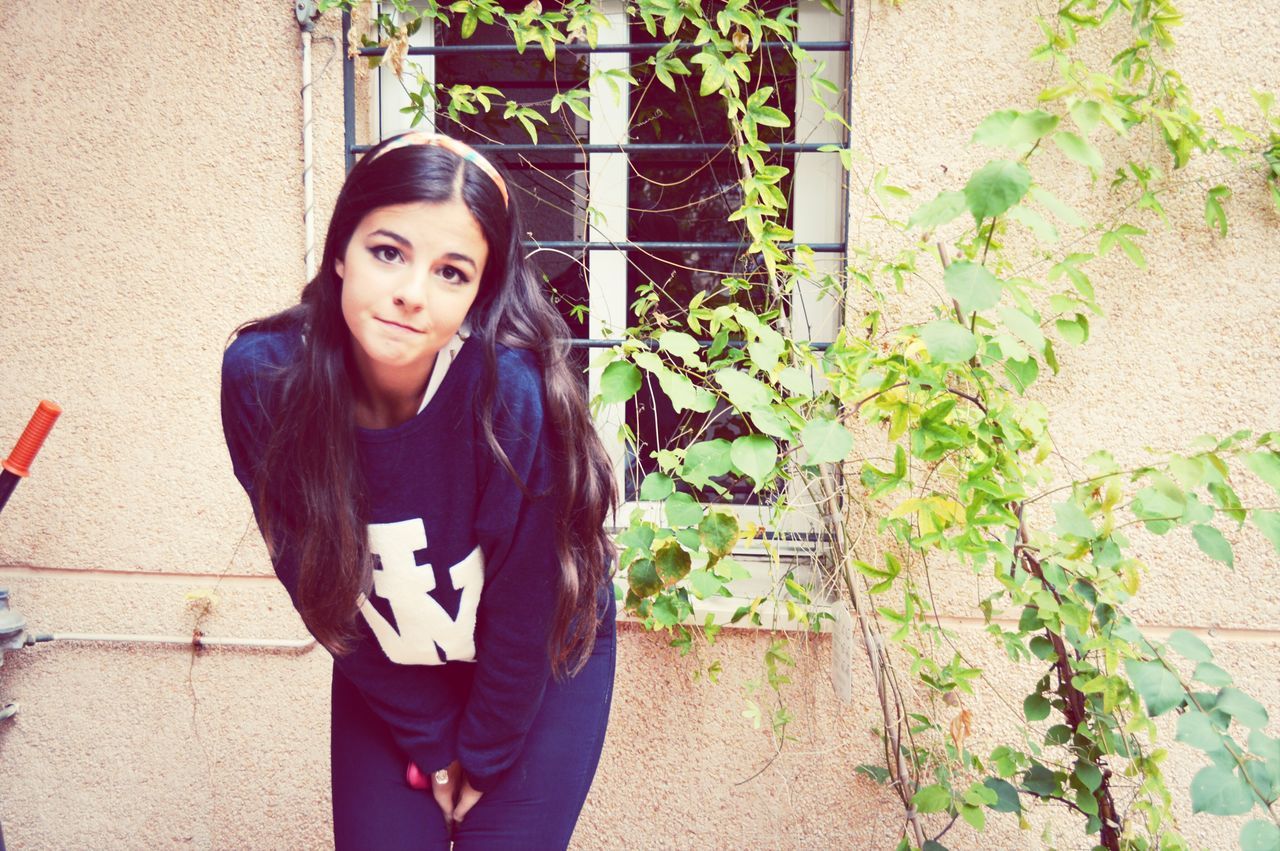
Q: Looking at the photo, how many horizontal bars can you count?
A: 4